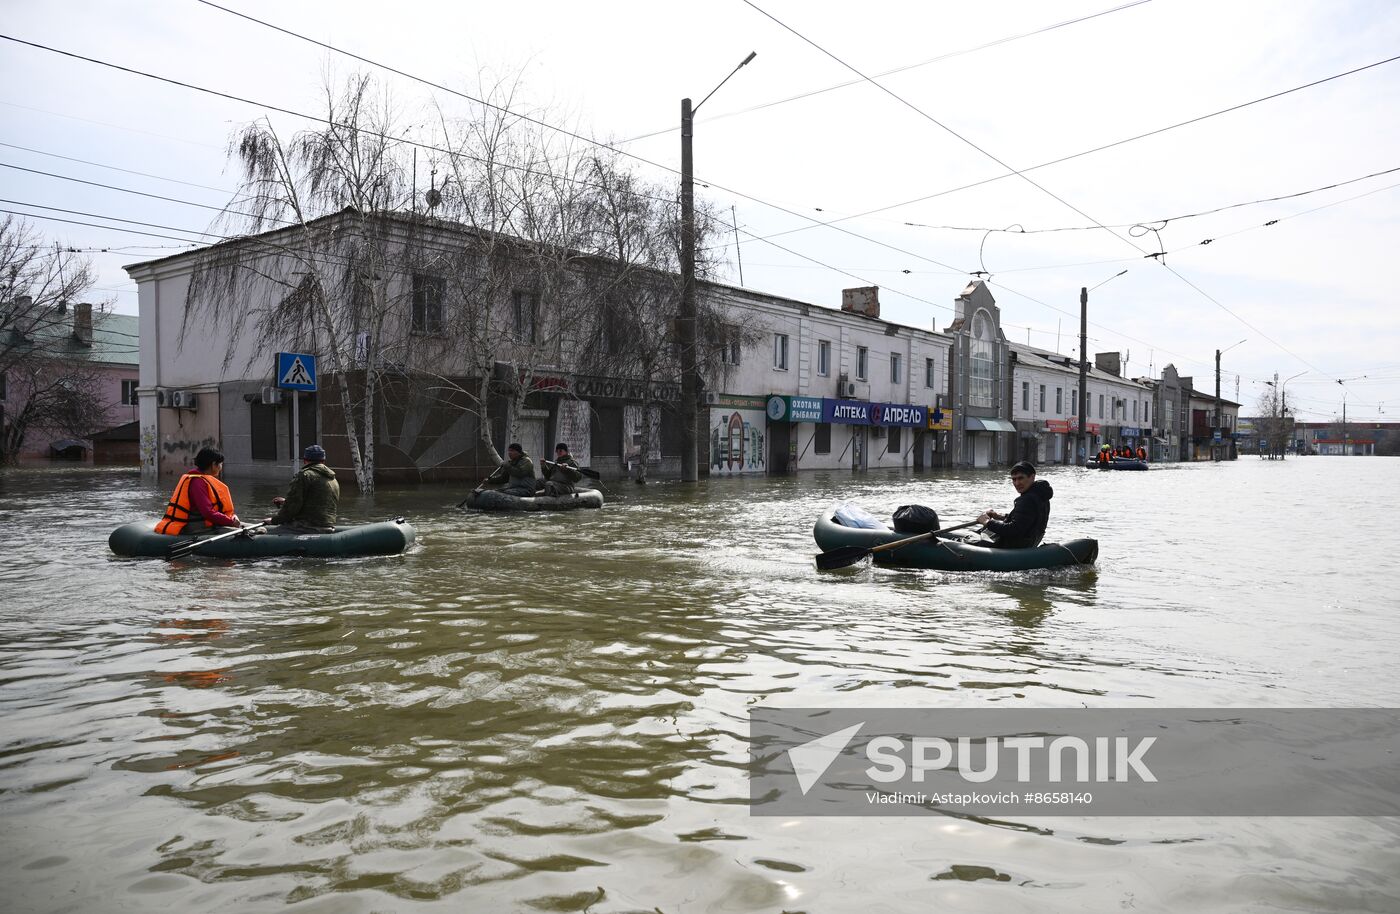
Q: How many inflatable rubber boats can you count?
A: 4